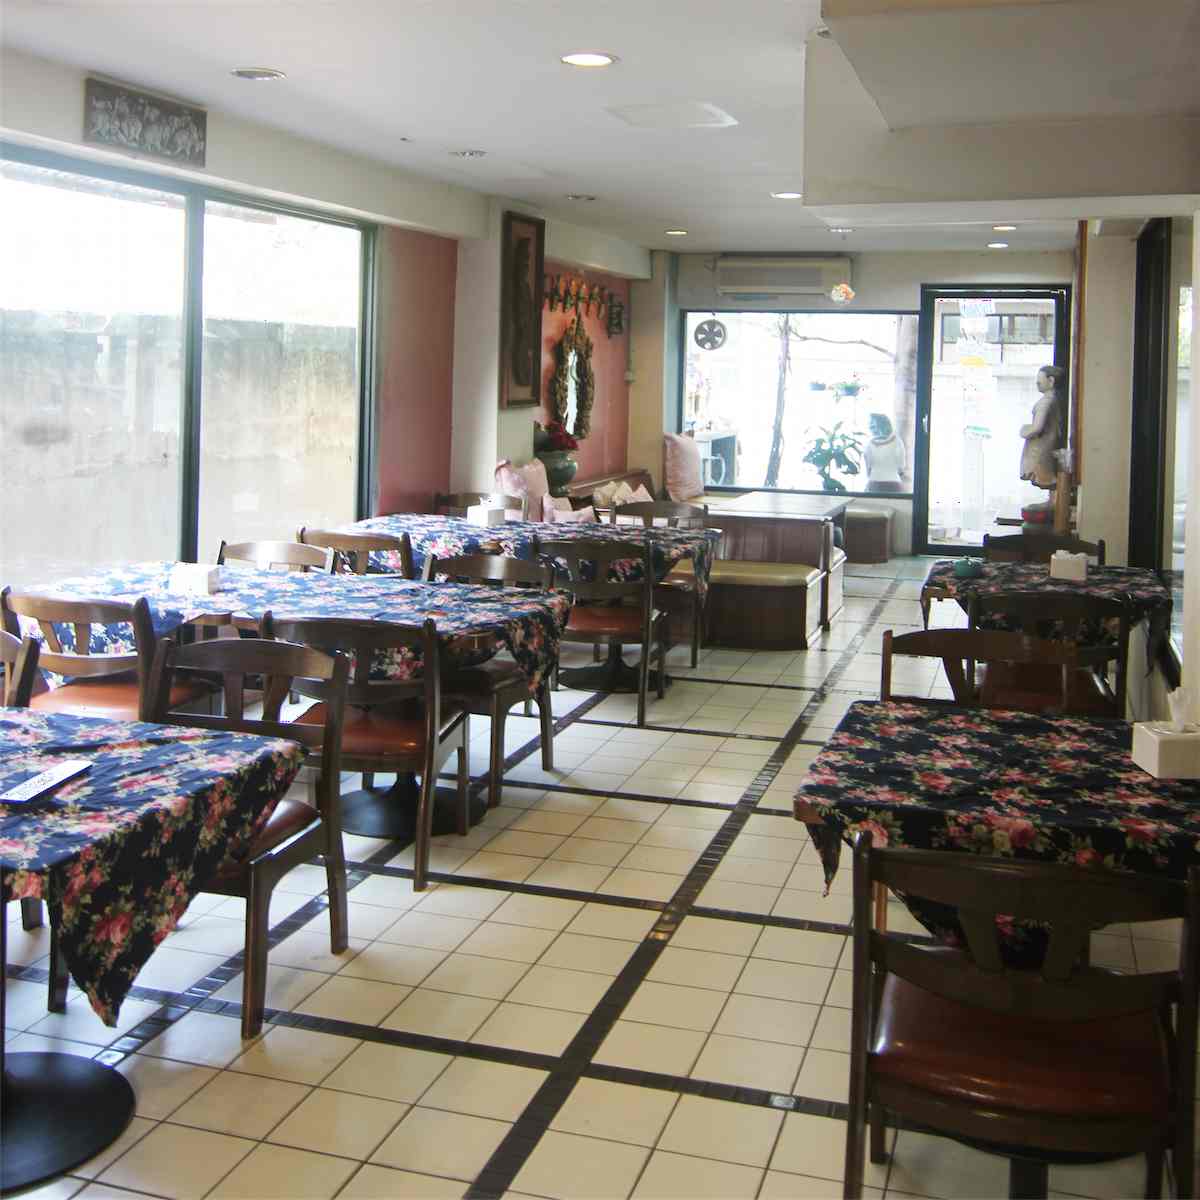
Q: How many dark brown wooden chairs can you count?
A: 14